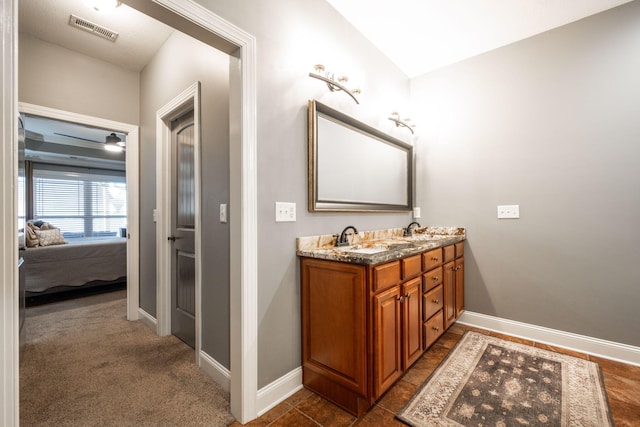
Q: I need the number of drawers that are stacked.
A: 4